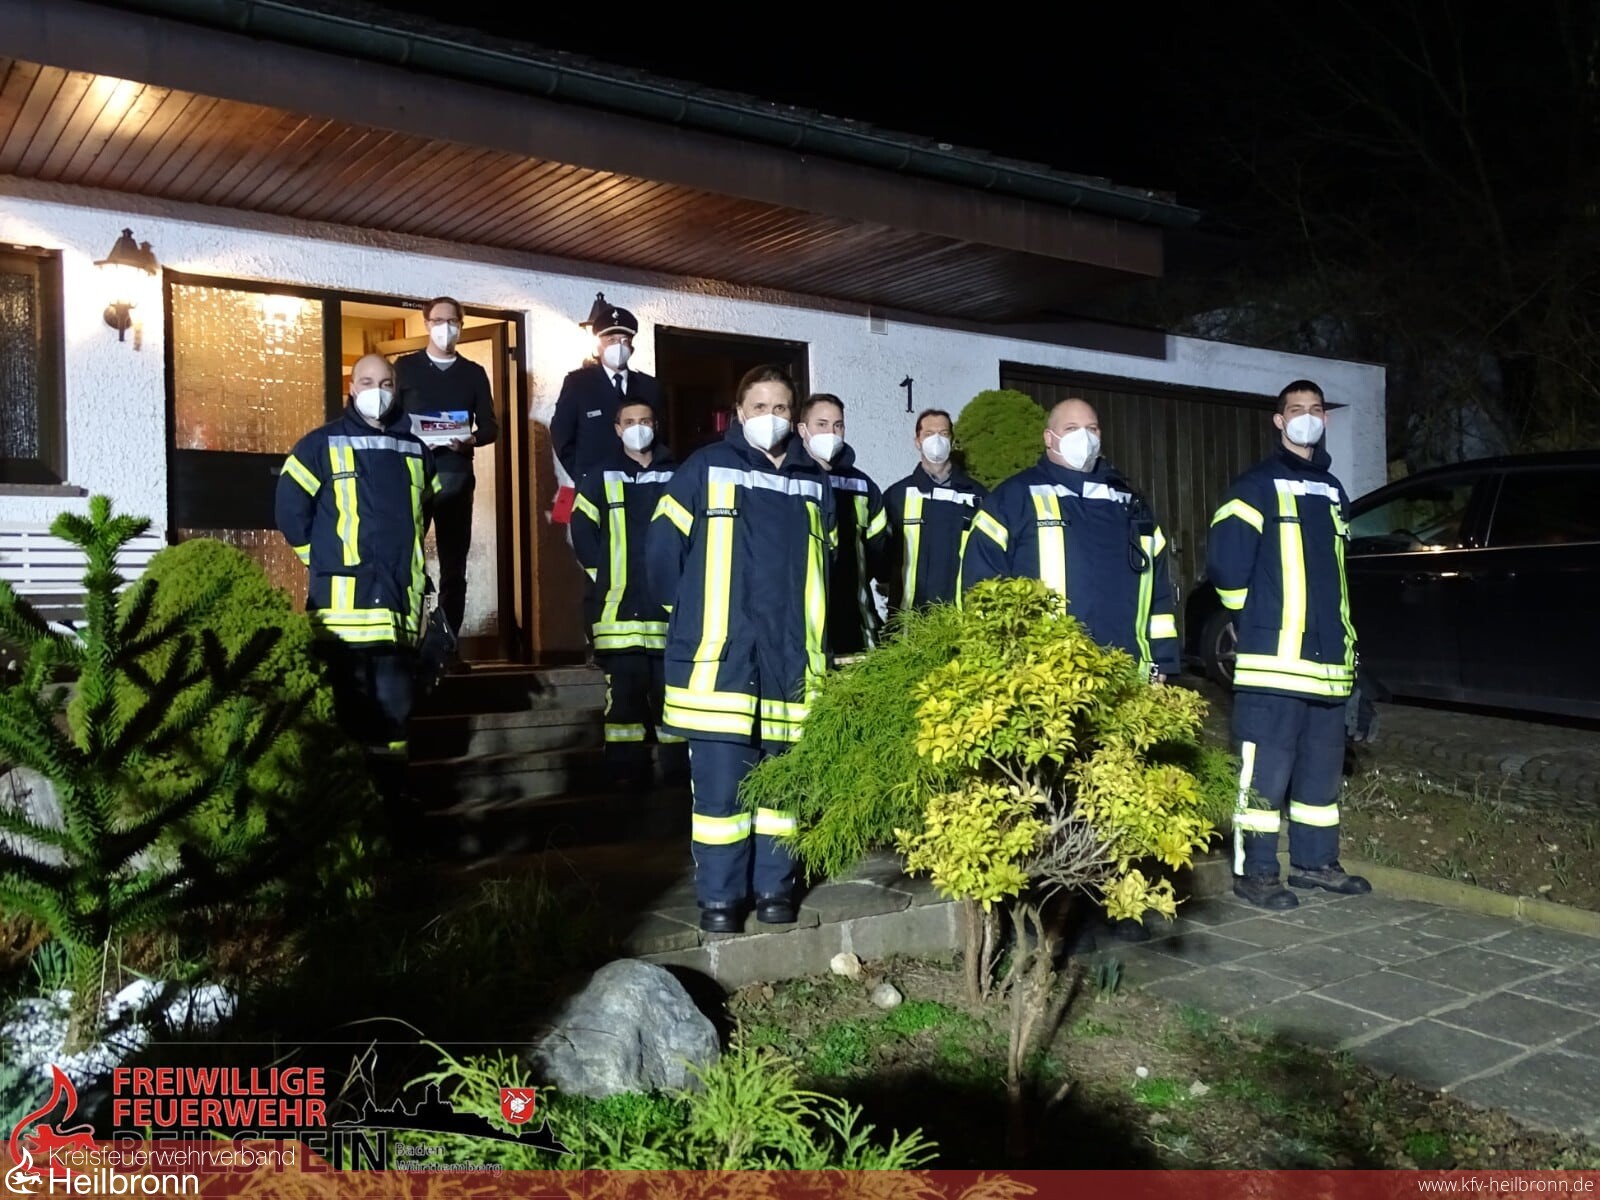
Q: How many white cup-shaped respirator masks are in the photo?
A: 9